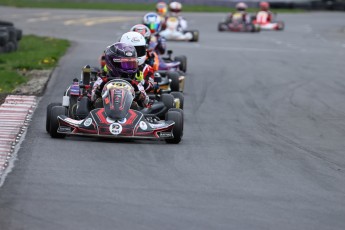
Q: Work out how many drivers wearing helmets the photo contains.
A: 8